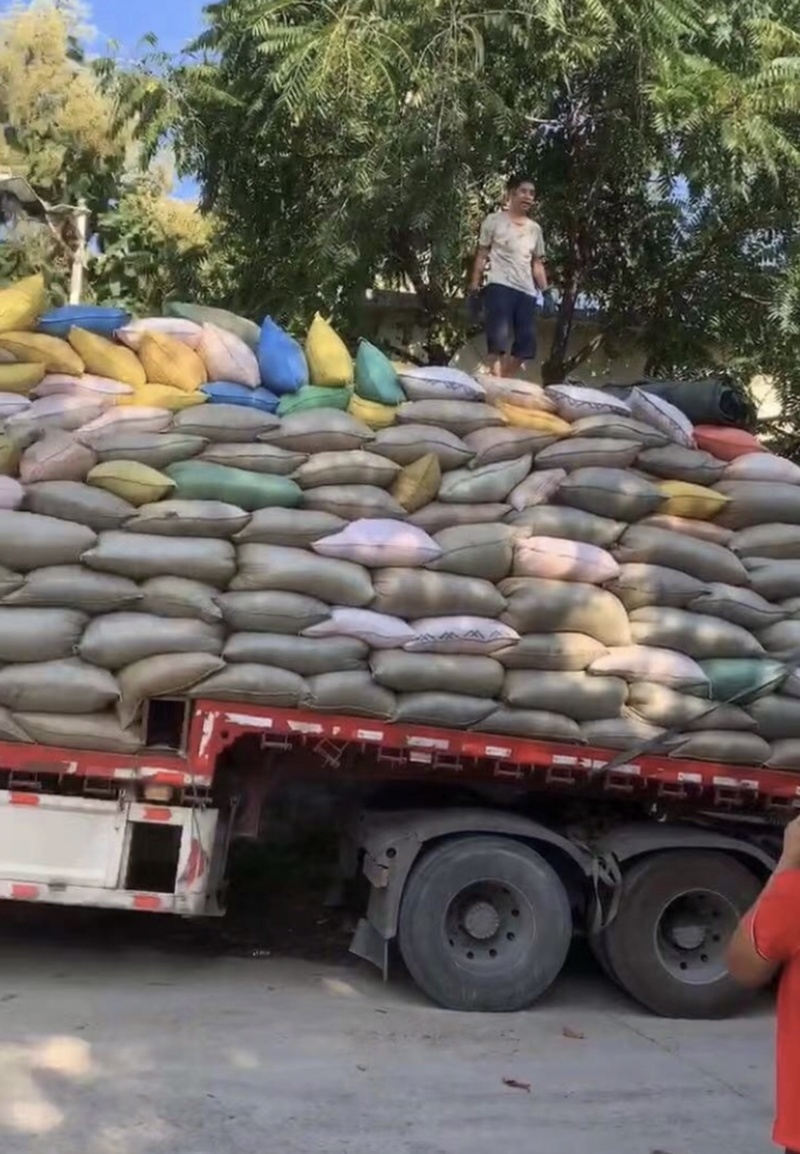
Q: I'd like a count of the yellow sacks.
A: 13